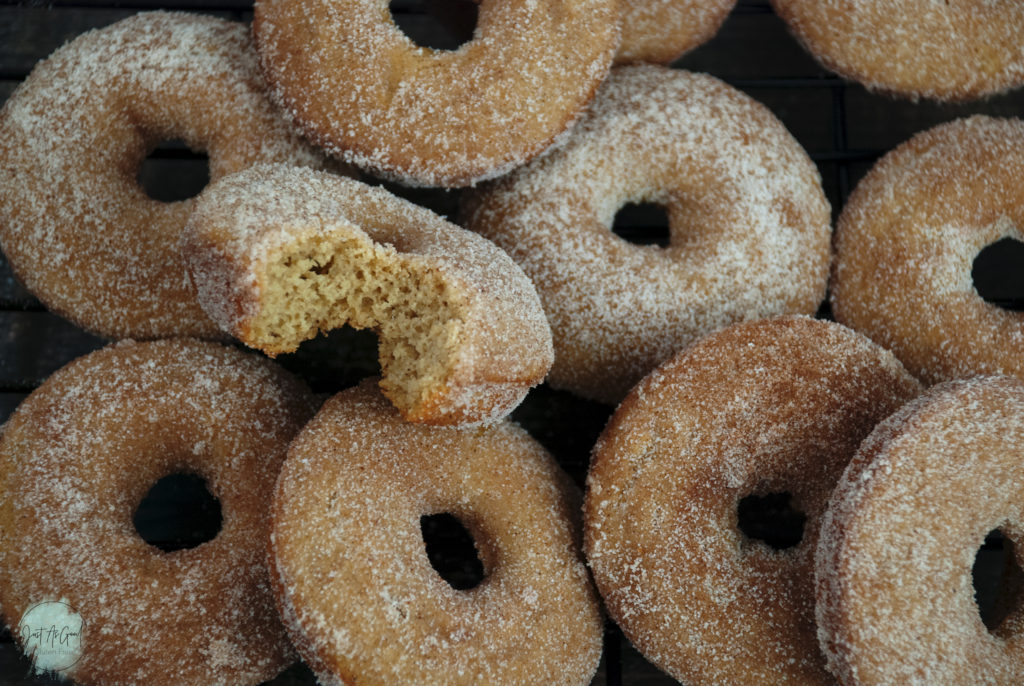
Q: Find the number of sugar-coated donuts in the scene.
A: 11